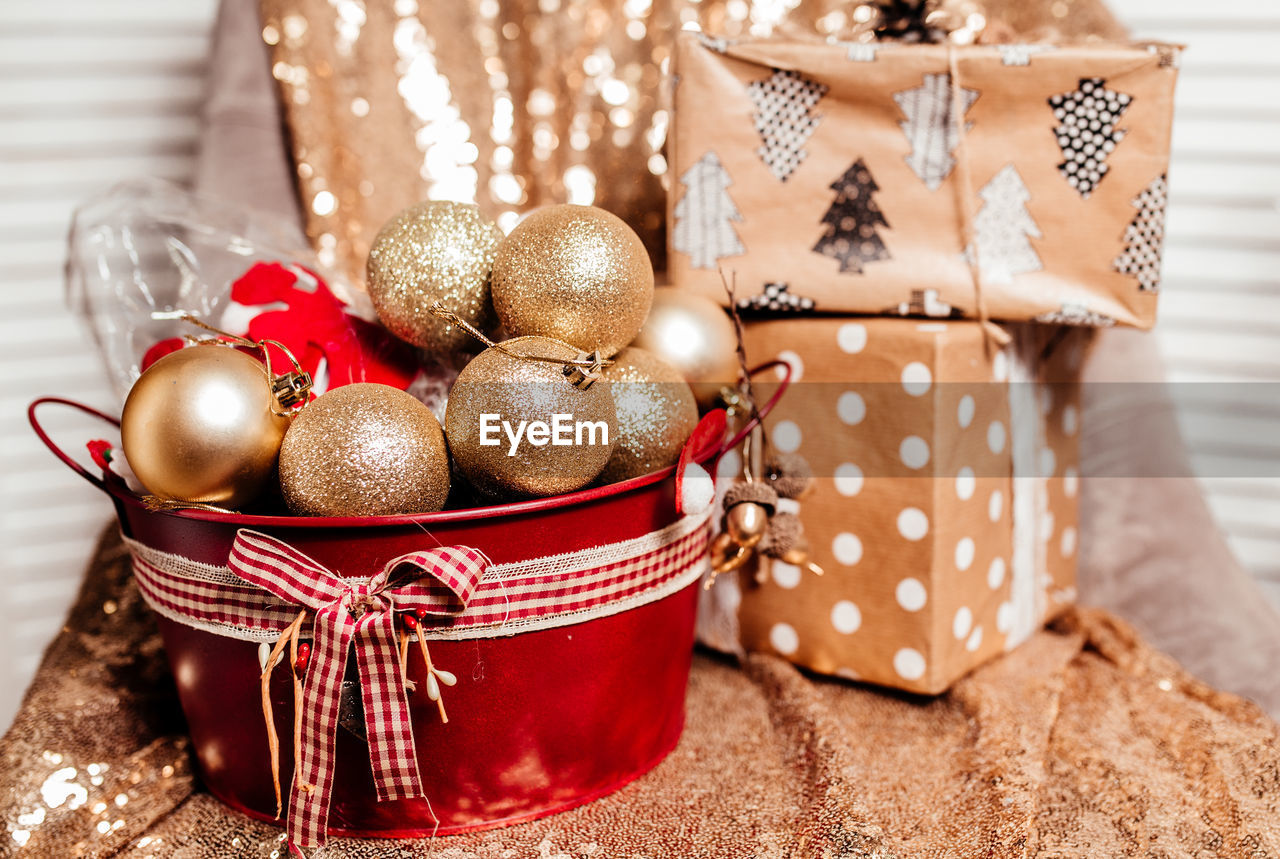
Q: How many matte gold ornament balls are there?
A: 2